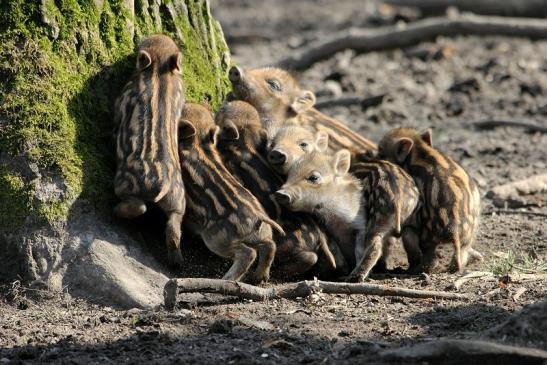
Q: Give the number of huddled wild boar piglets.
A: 7